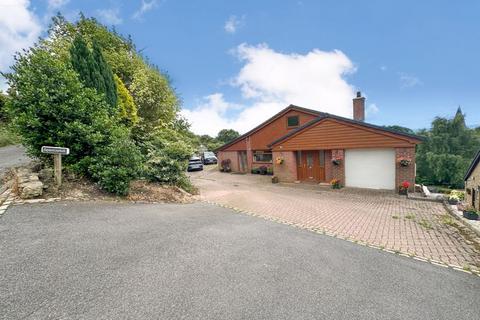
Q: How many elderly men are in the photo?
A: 0